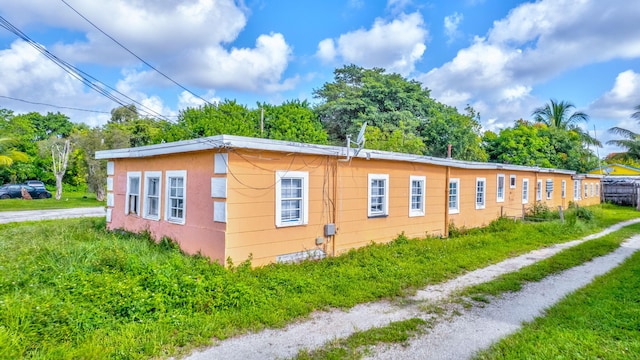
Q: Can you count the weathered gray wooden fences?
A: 1